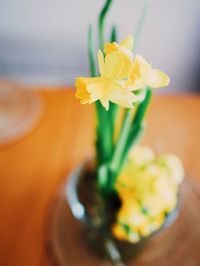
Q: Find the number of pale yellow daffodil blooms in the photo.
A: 3